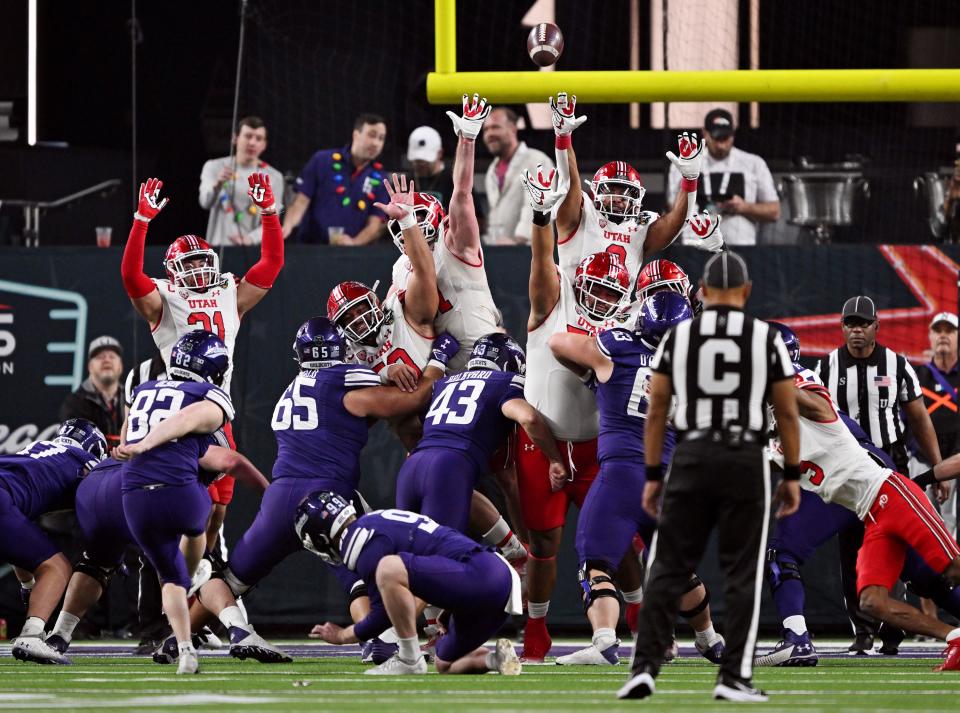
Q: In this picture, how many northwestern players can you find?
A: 8